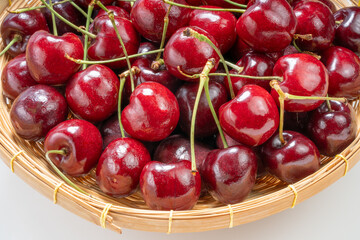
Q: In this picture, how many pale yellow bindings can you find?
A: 7